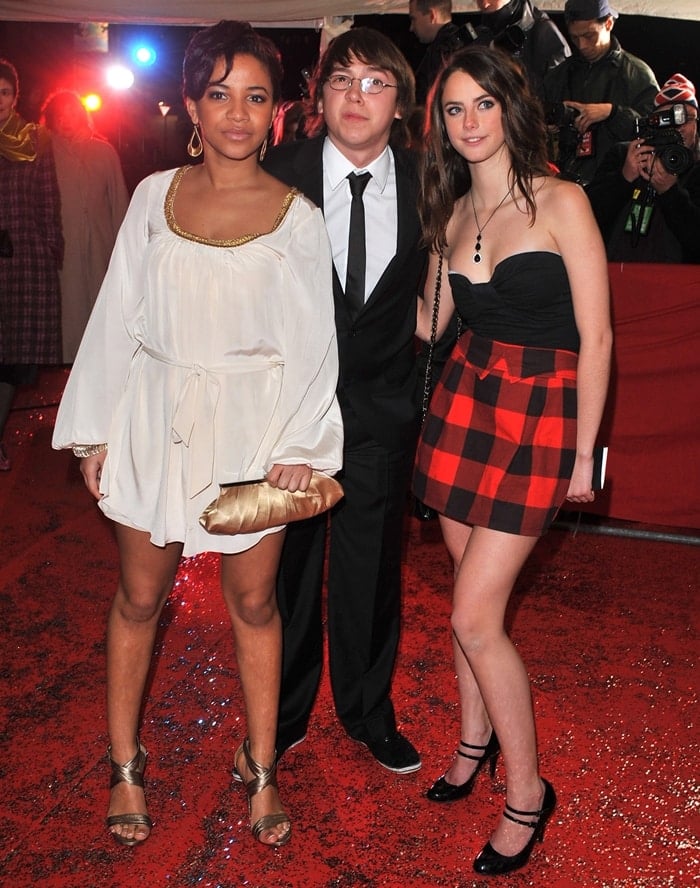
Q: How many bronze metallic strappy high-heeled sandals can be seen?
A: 2